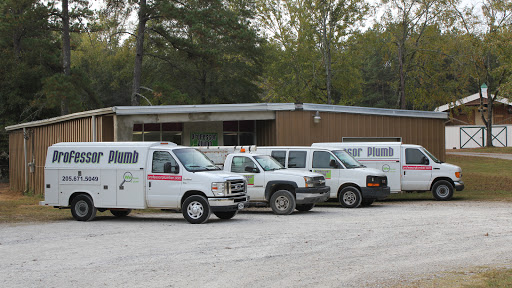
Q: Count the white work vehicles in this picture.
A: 4